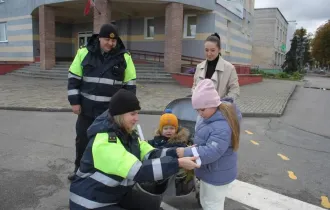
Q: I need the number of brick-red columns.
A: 3